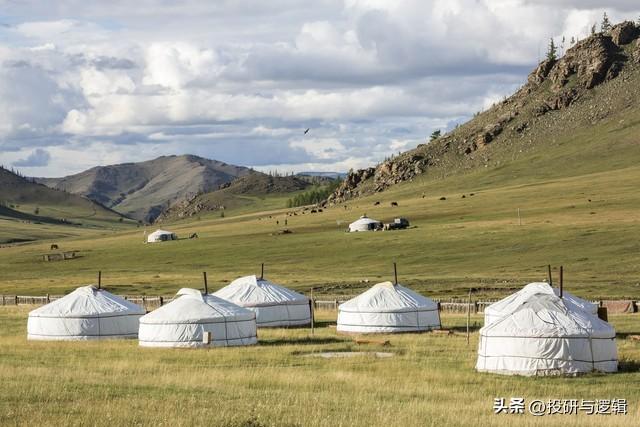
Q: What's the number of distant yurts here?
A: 2